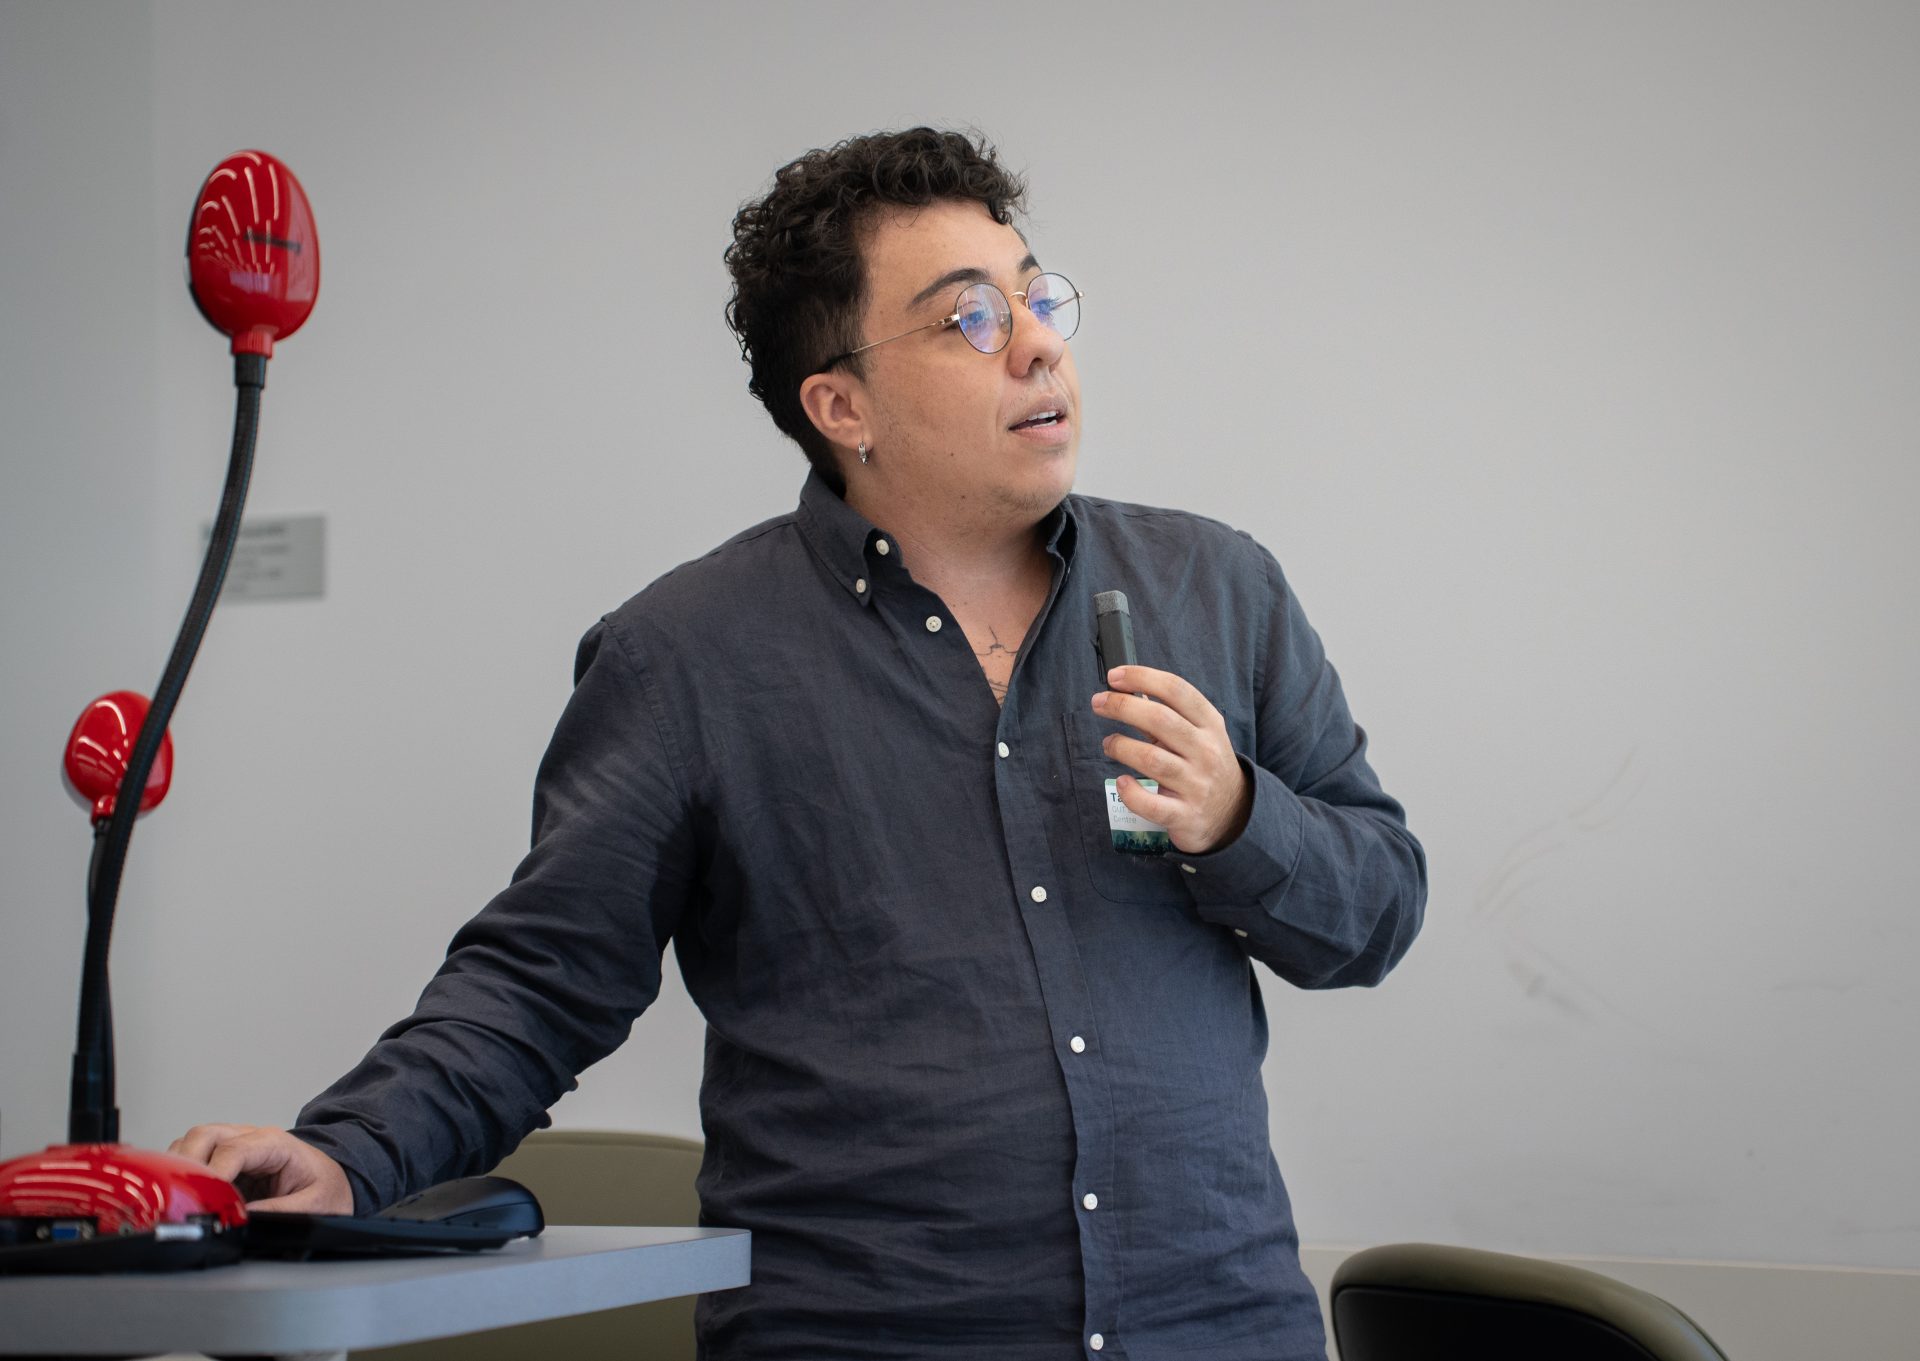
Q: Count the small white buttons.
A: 10